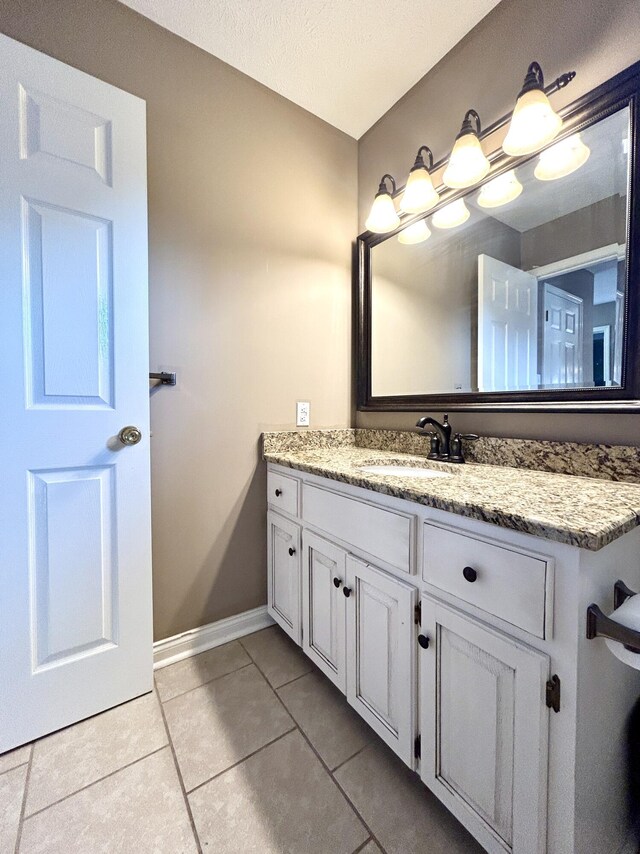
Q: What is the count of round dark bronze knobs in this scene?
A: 6